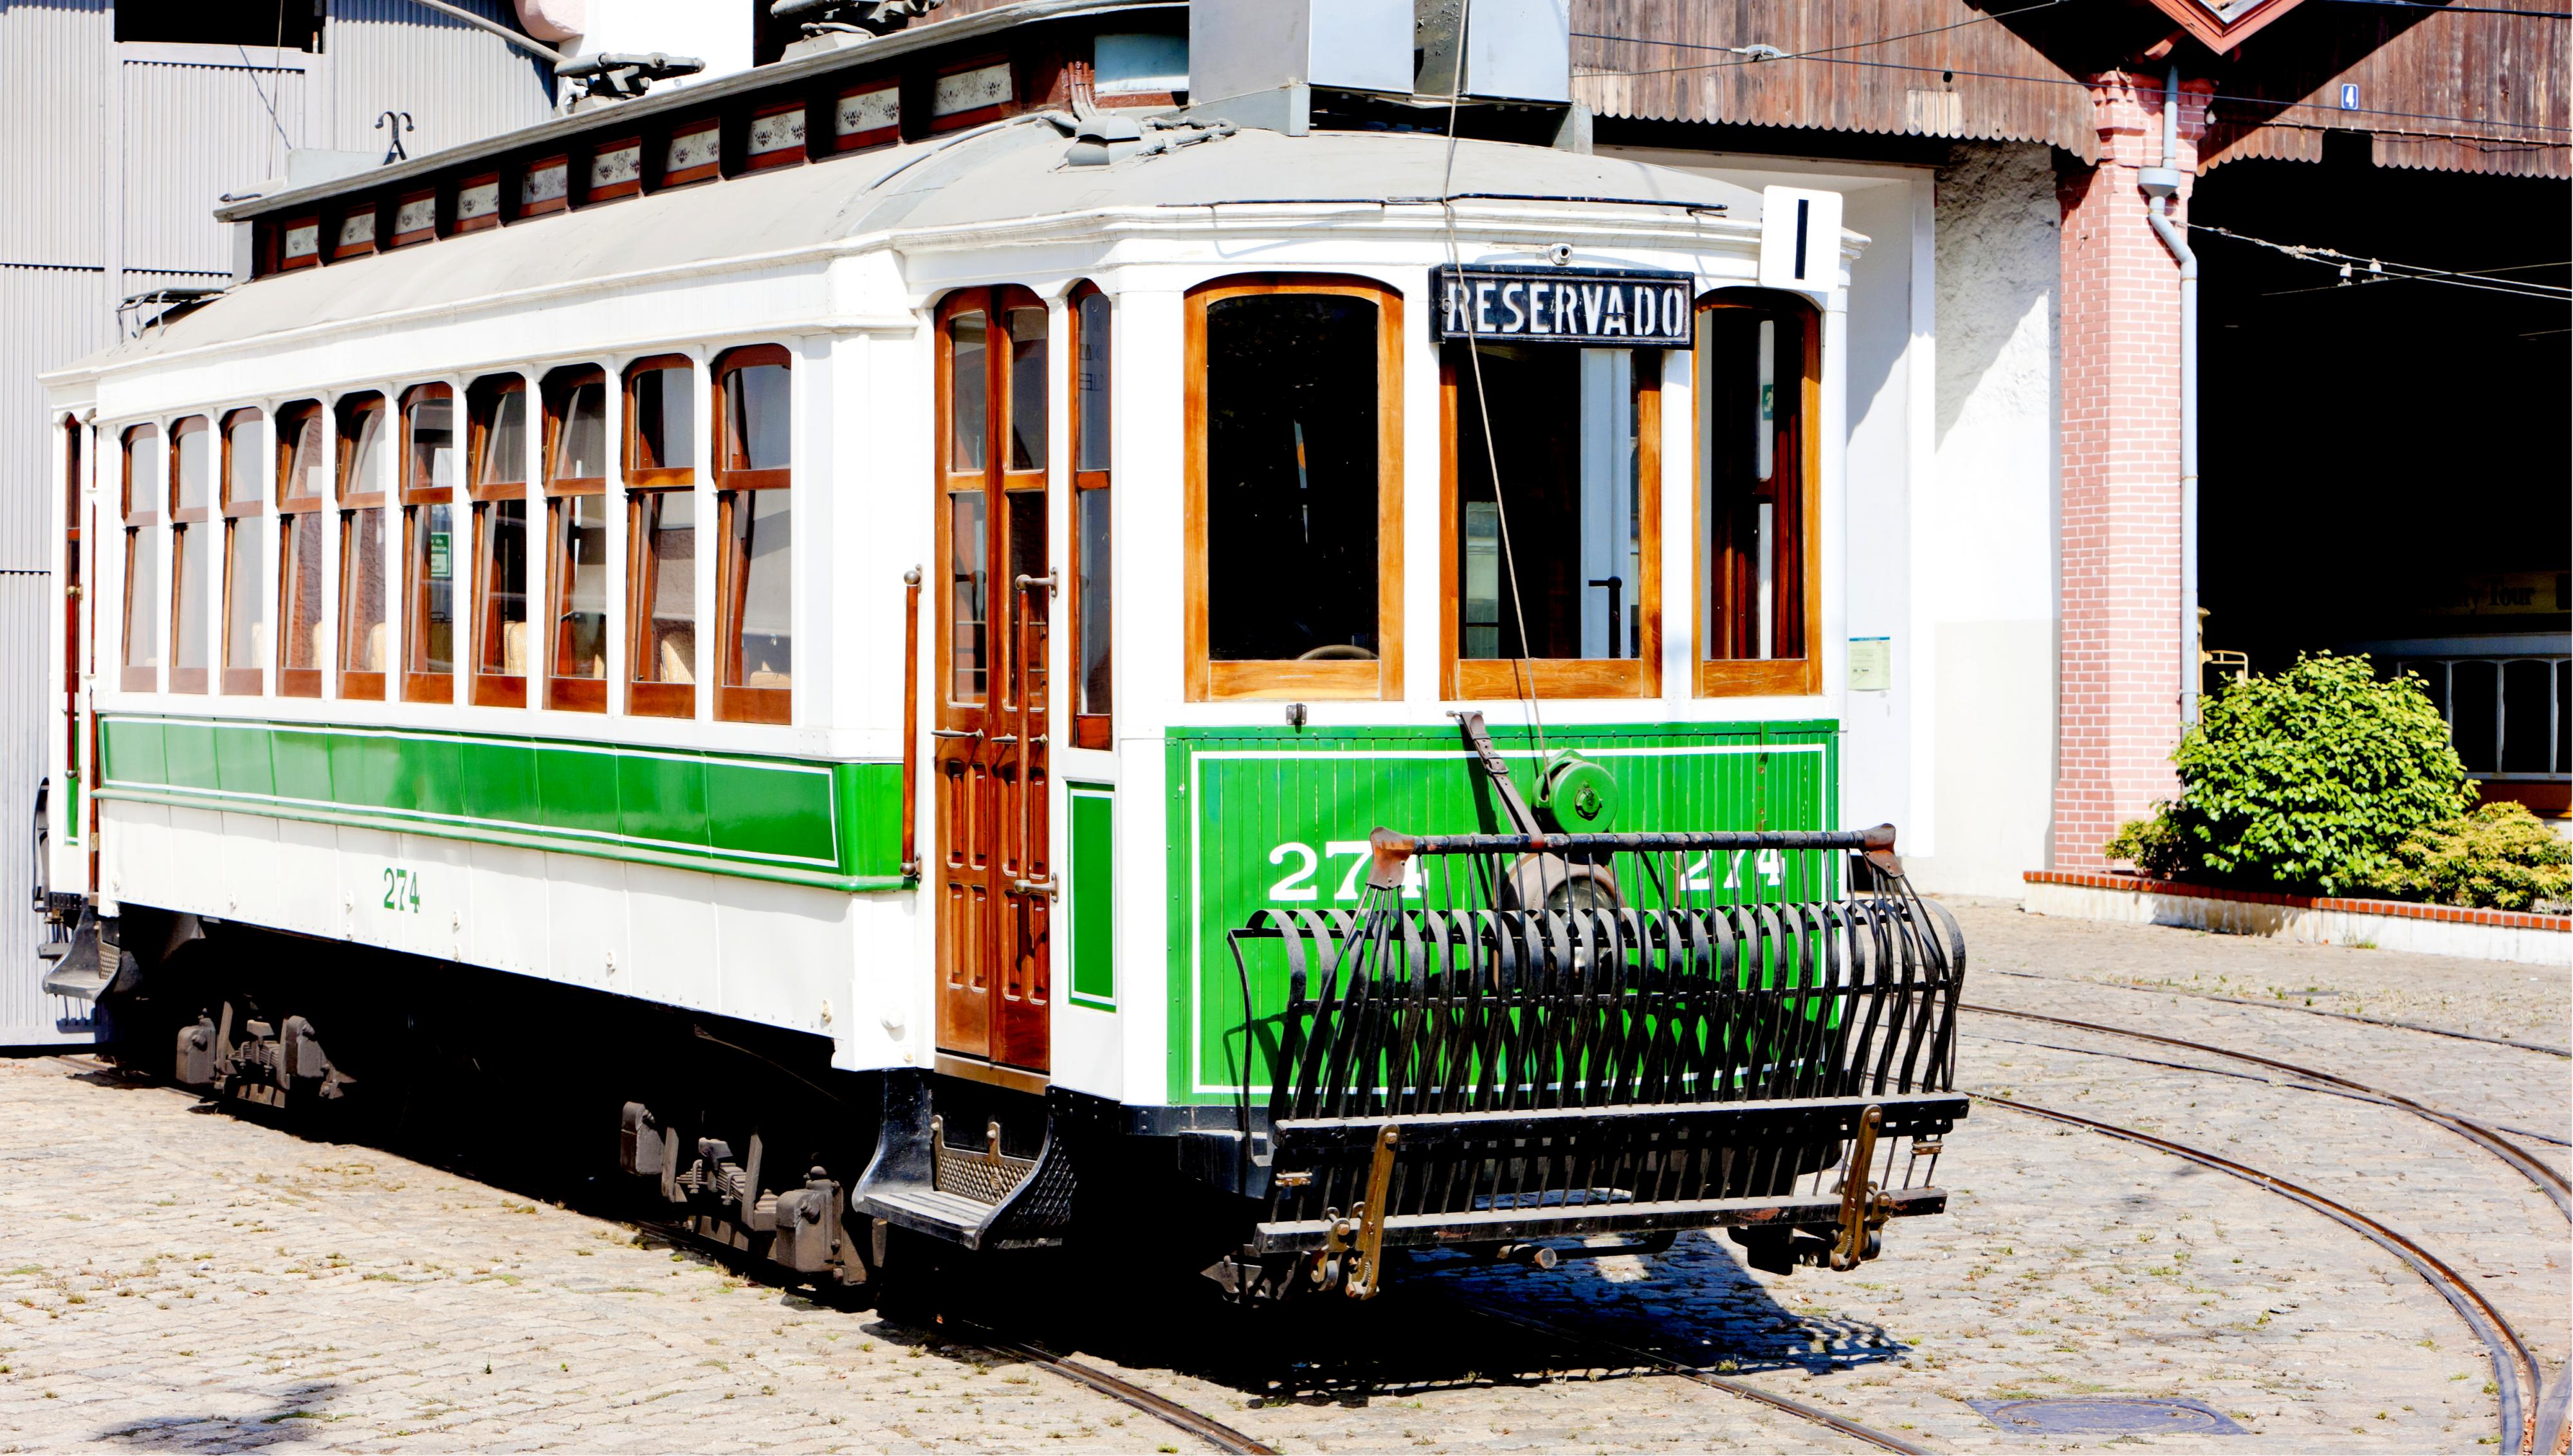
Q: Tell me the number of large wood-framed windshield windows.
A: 3